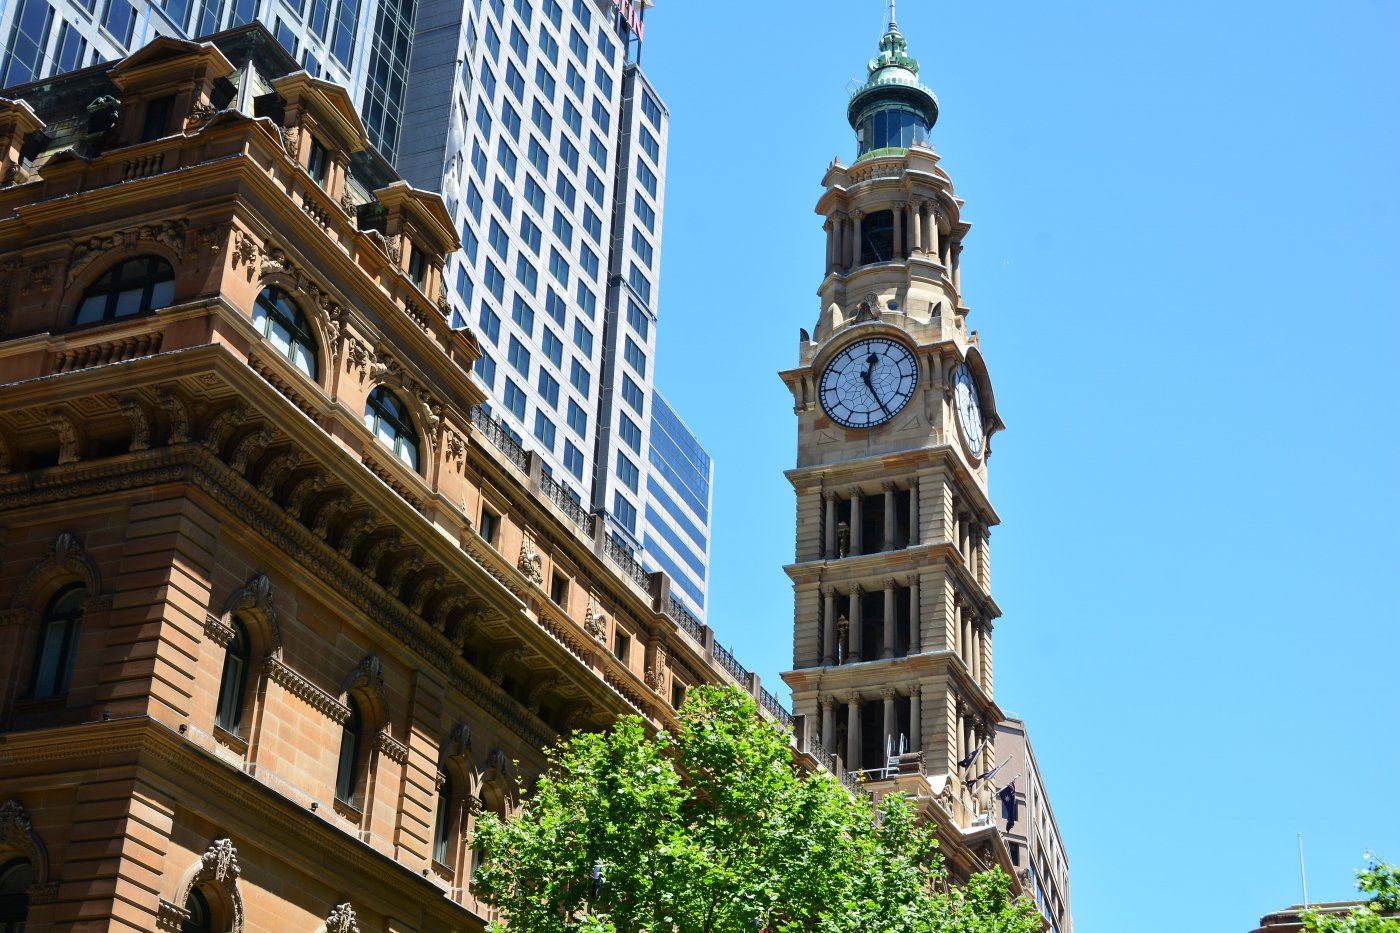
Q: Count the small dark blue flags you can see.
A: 3